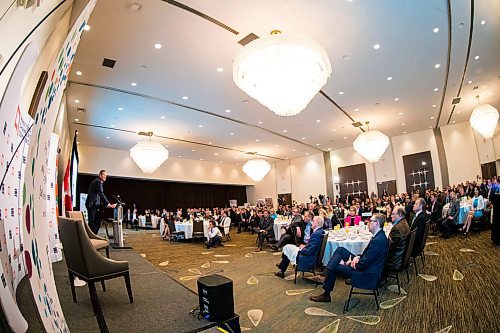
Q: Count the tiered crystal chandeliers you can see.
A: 5